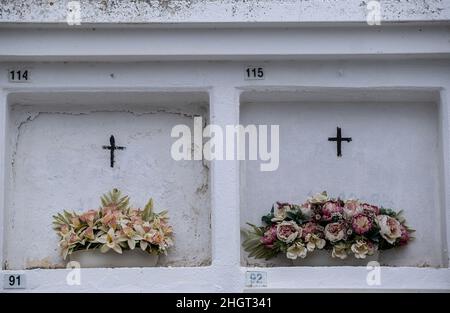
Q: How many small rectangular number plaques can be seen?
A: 4